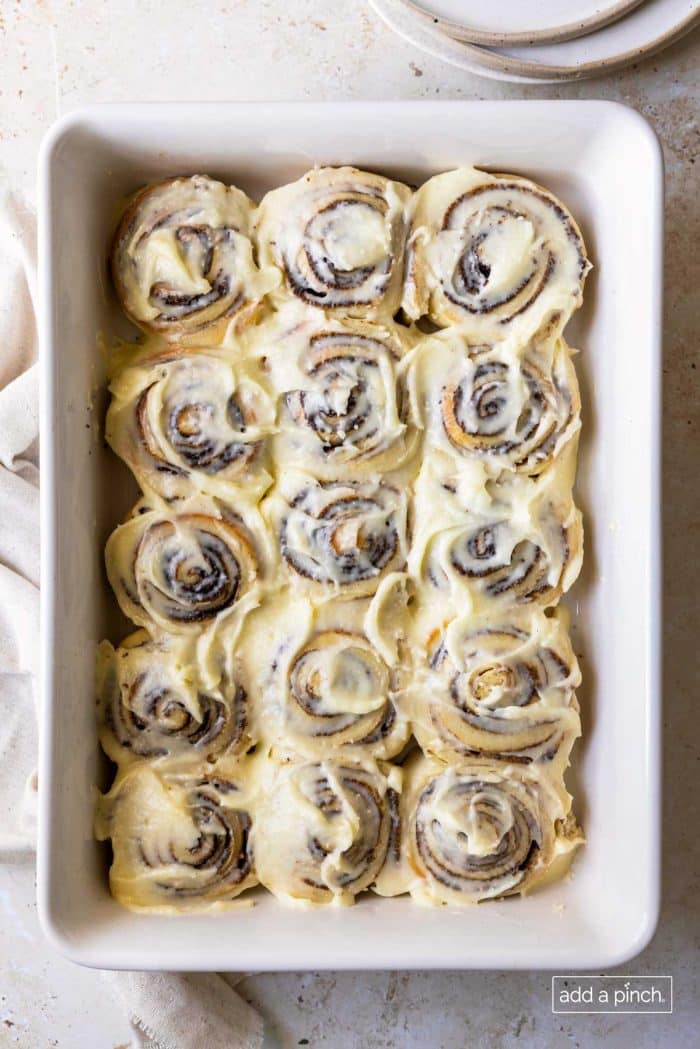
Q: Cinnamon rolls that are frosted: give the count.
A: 15